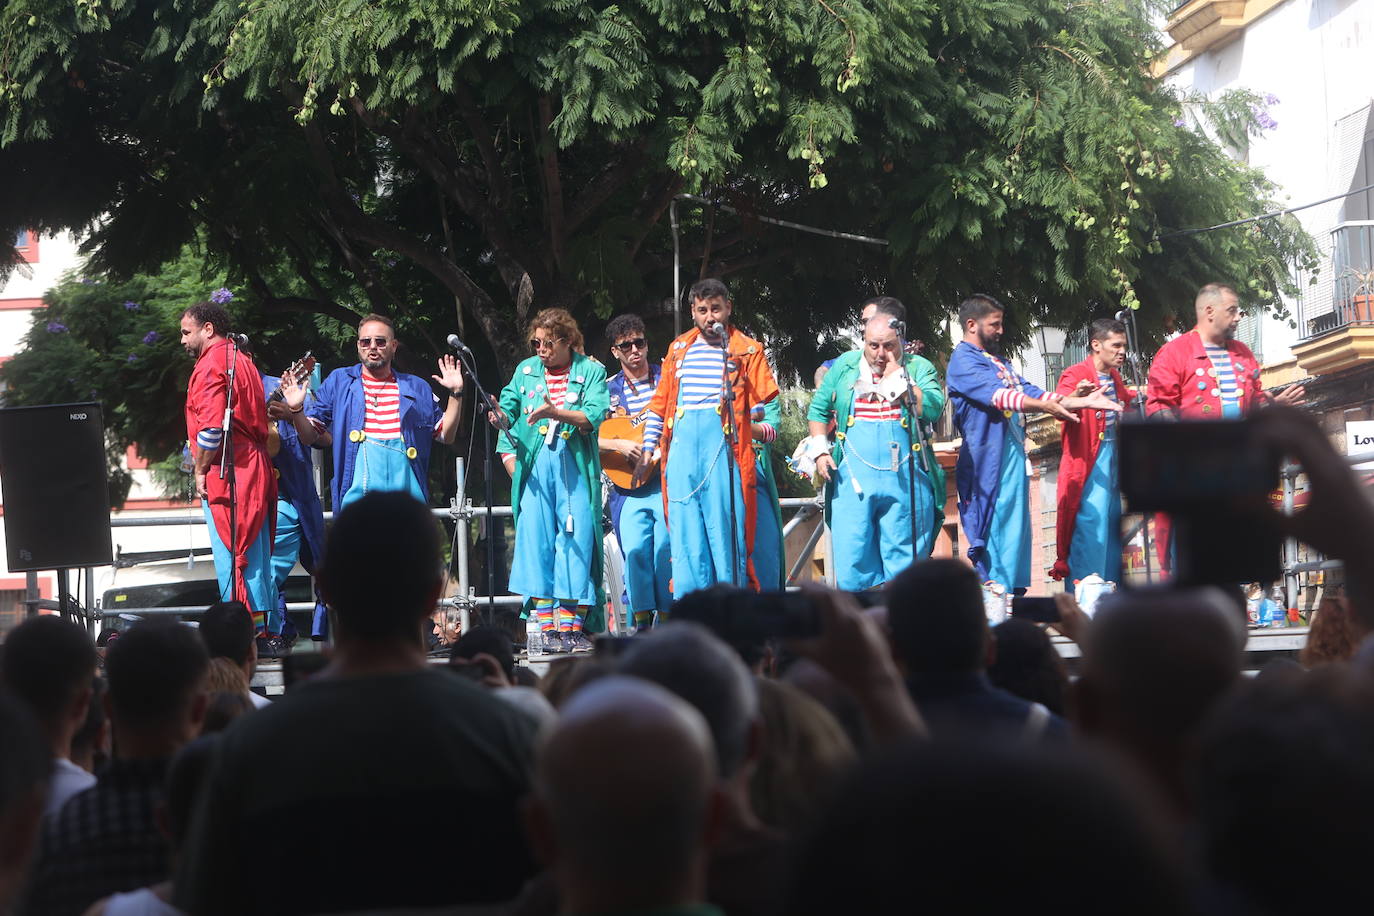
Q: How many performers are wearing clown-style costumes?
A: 12